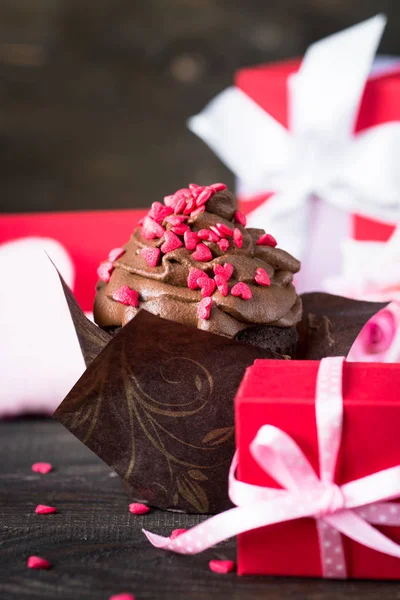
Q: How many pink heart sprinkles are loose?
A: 7